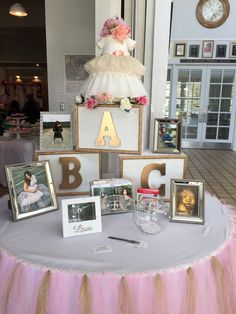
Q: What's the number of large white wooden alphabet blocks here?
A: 3